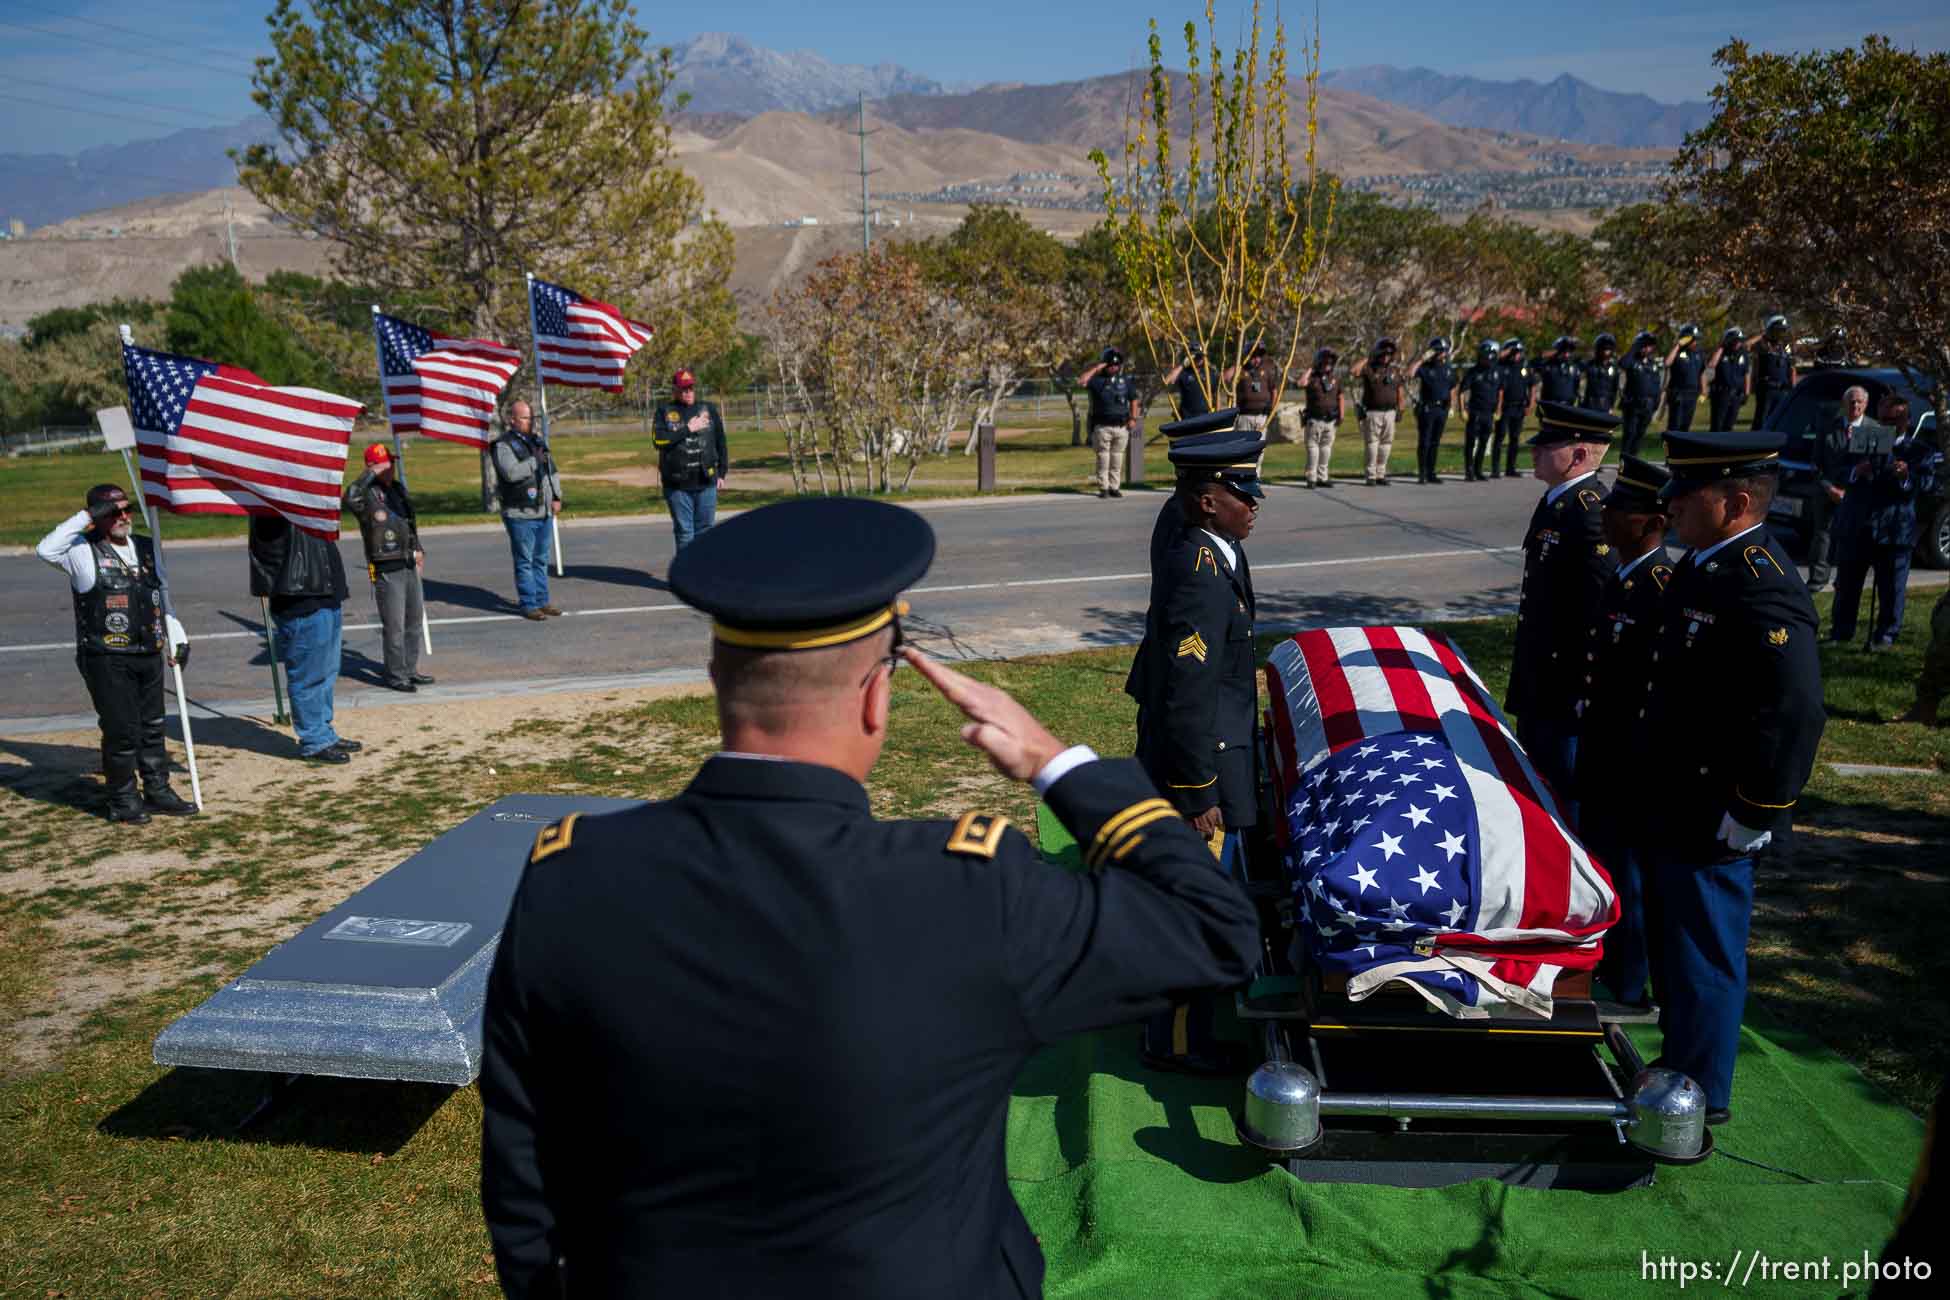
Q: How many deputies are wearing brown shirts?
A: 3